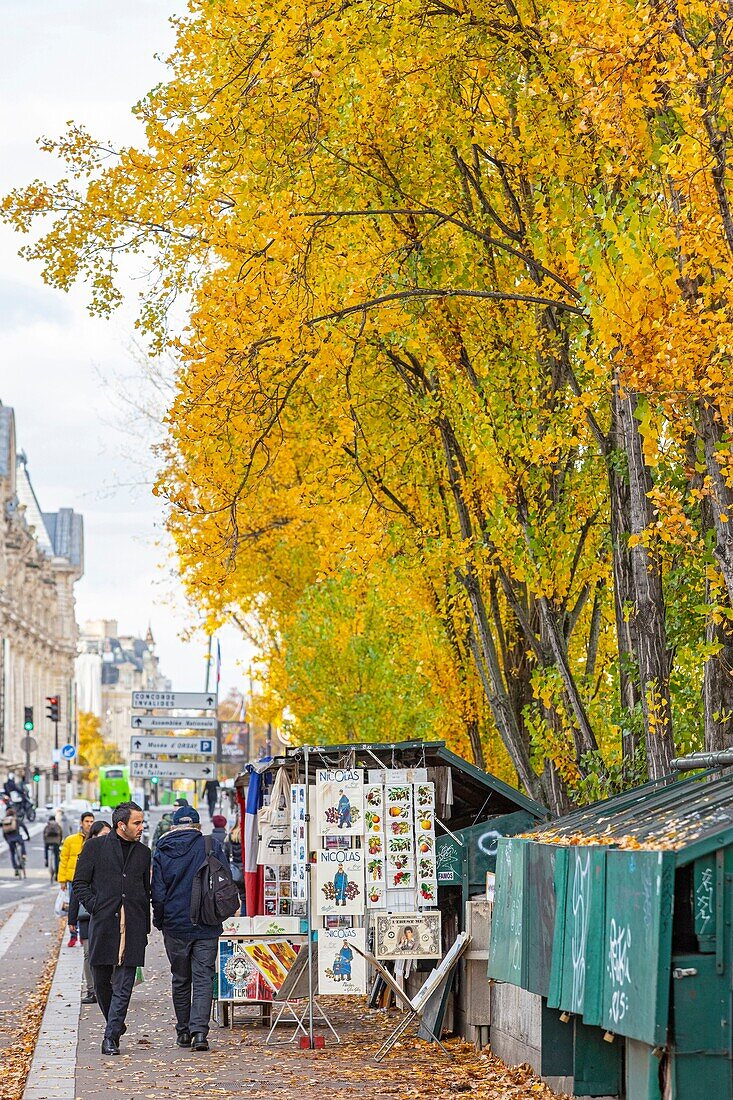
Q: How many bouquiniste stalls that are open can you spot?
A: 1